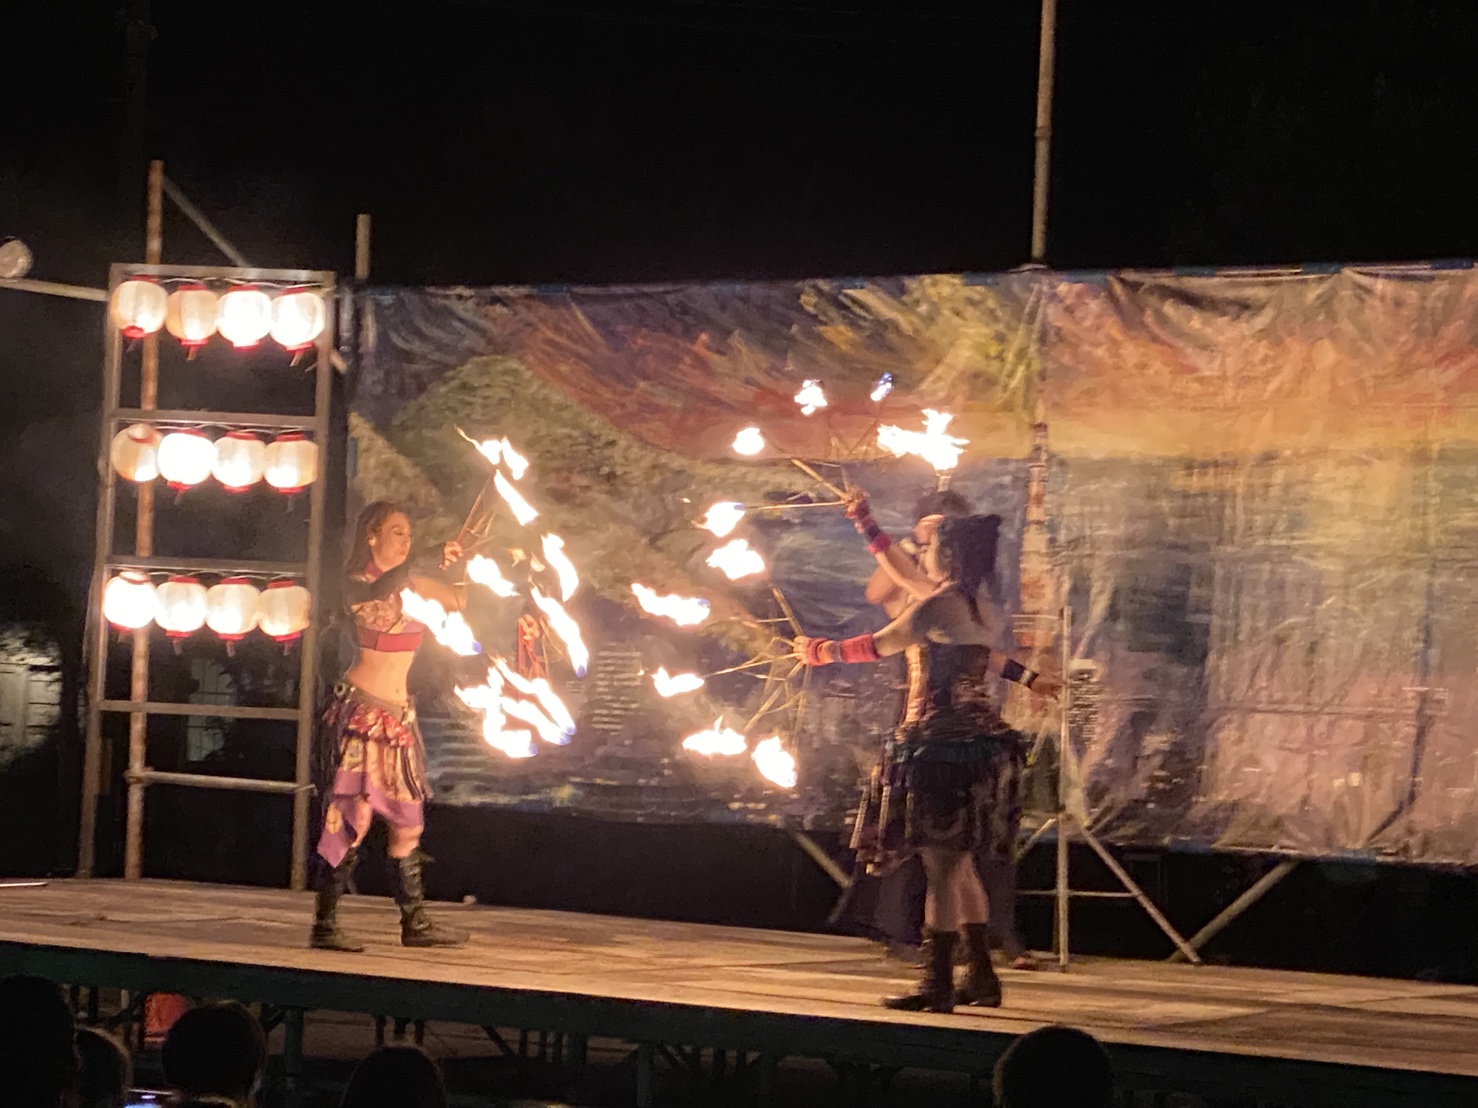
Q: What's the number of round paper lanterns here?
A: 12